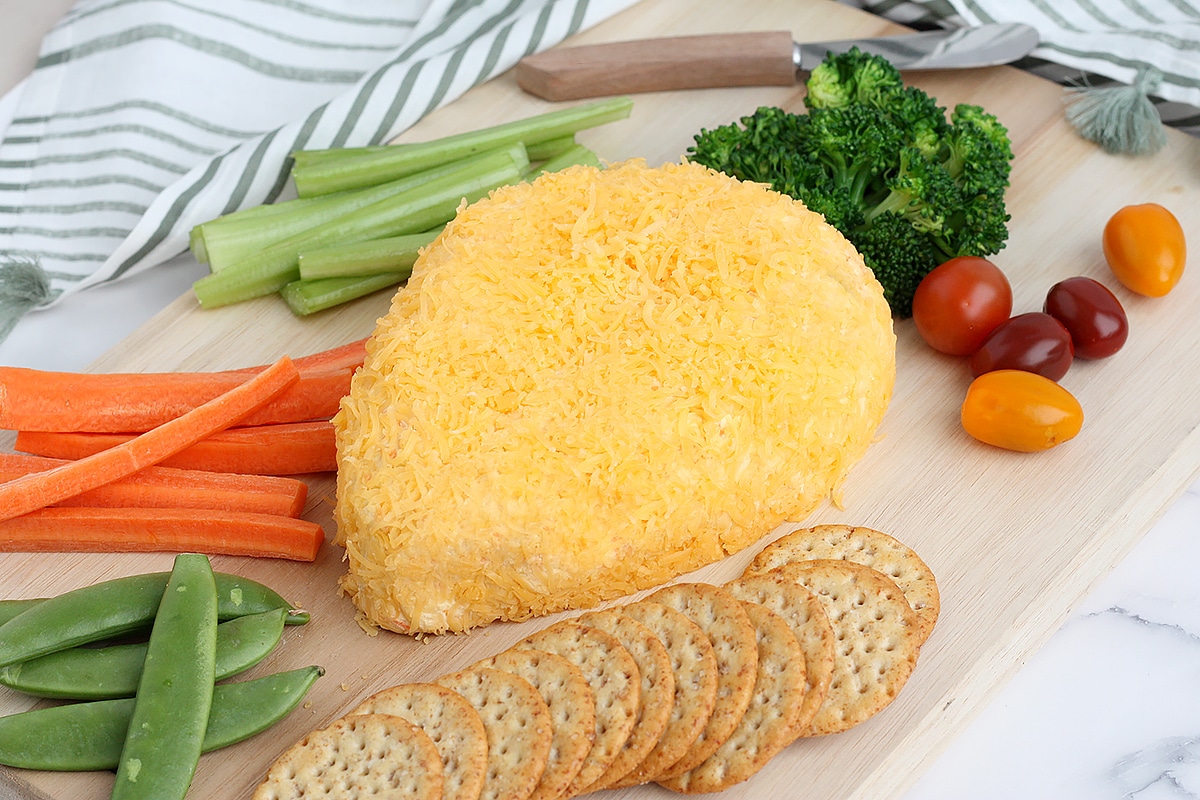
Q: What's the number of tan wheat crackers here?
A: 12